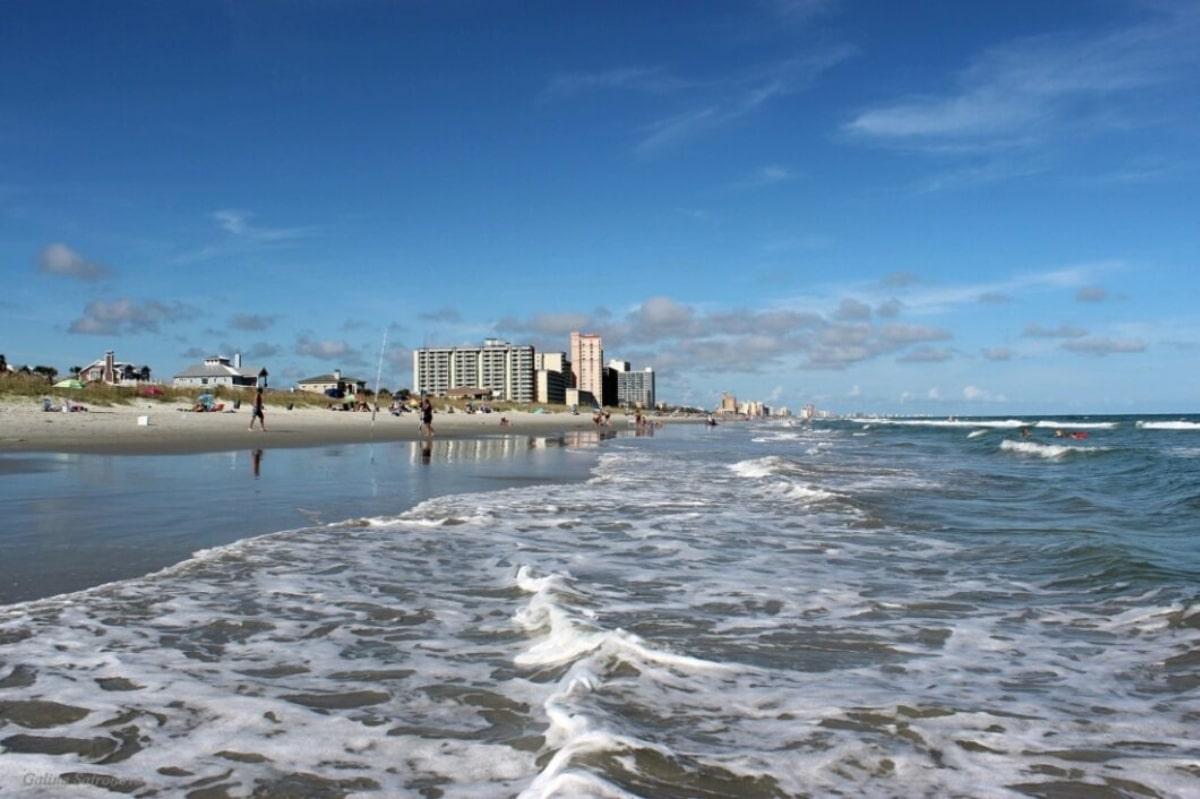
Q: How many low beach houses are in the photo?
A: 3